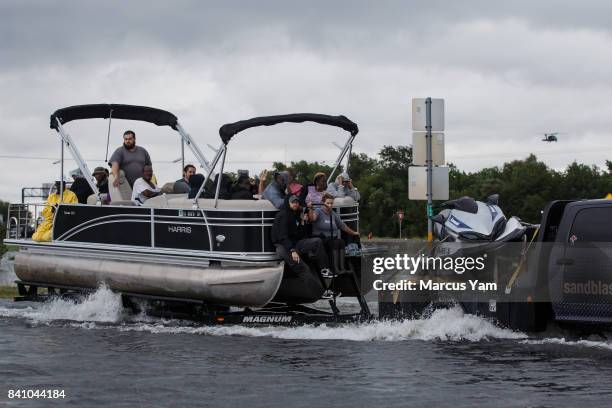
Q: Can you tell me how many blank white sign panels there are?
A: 3